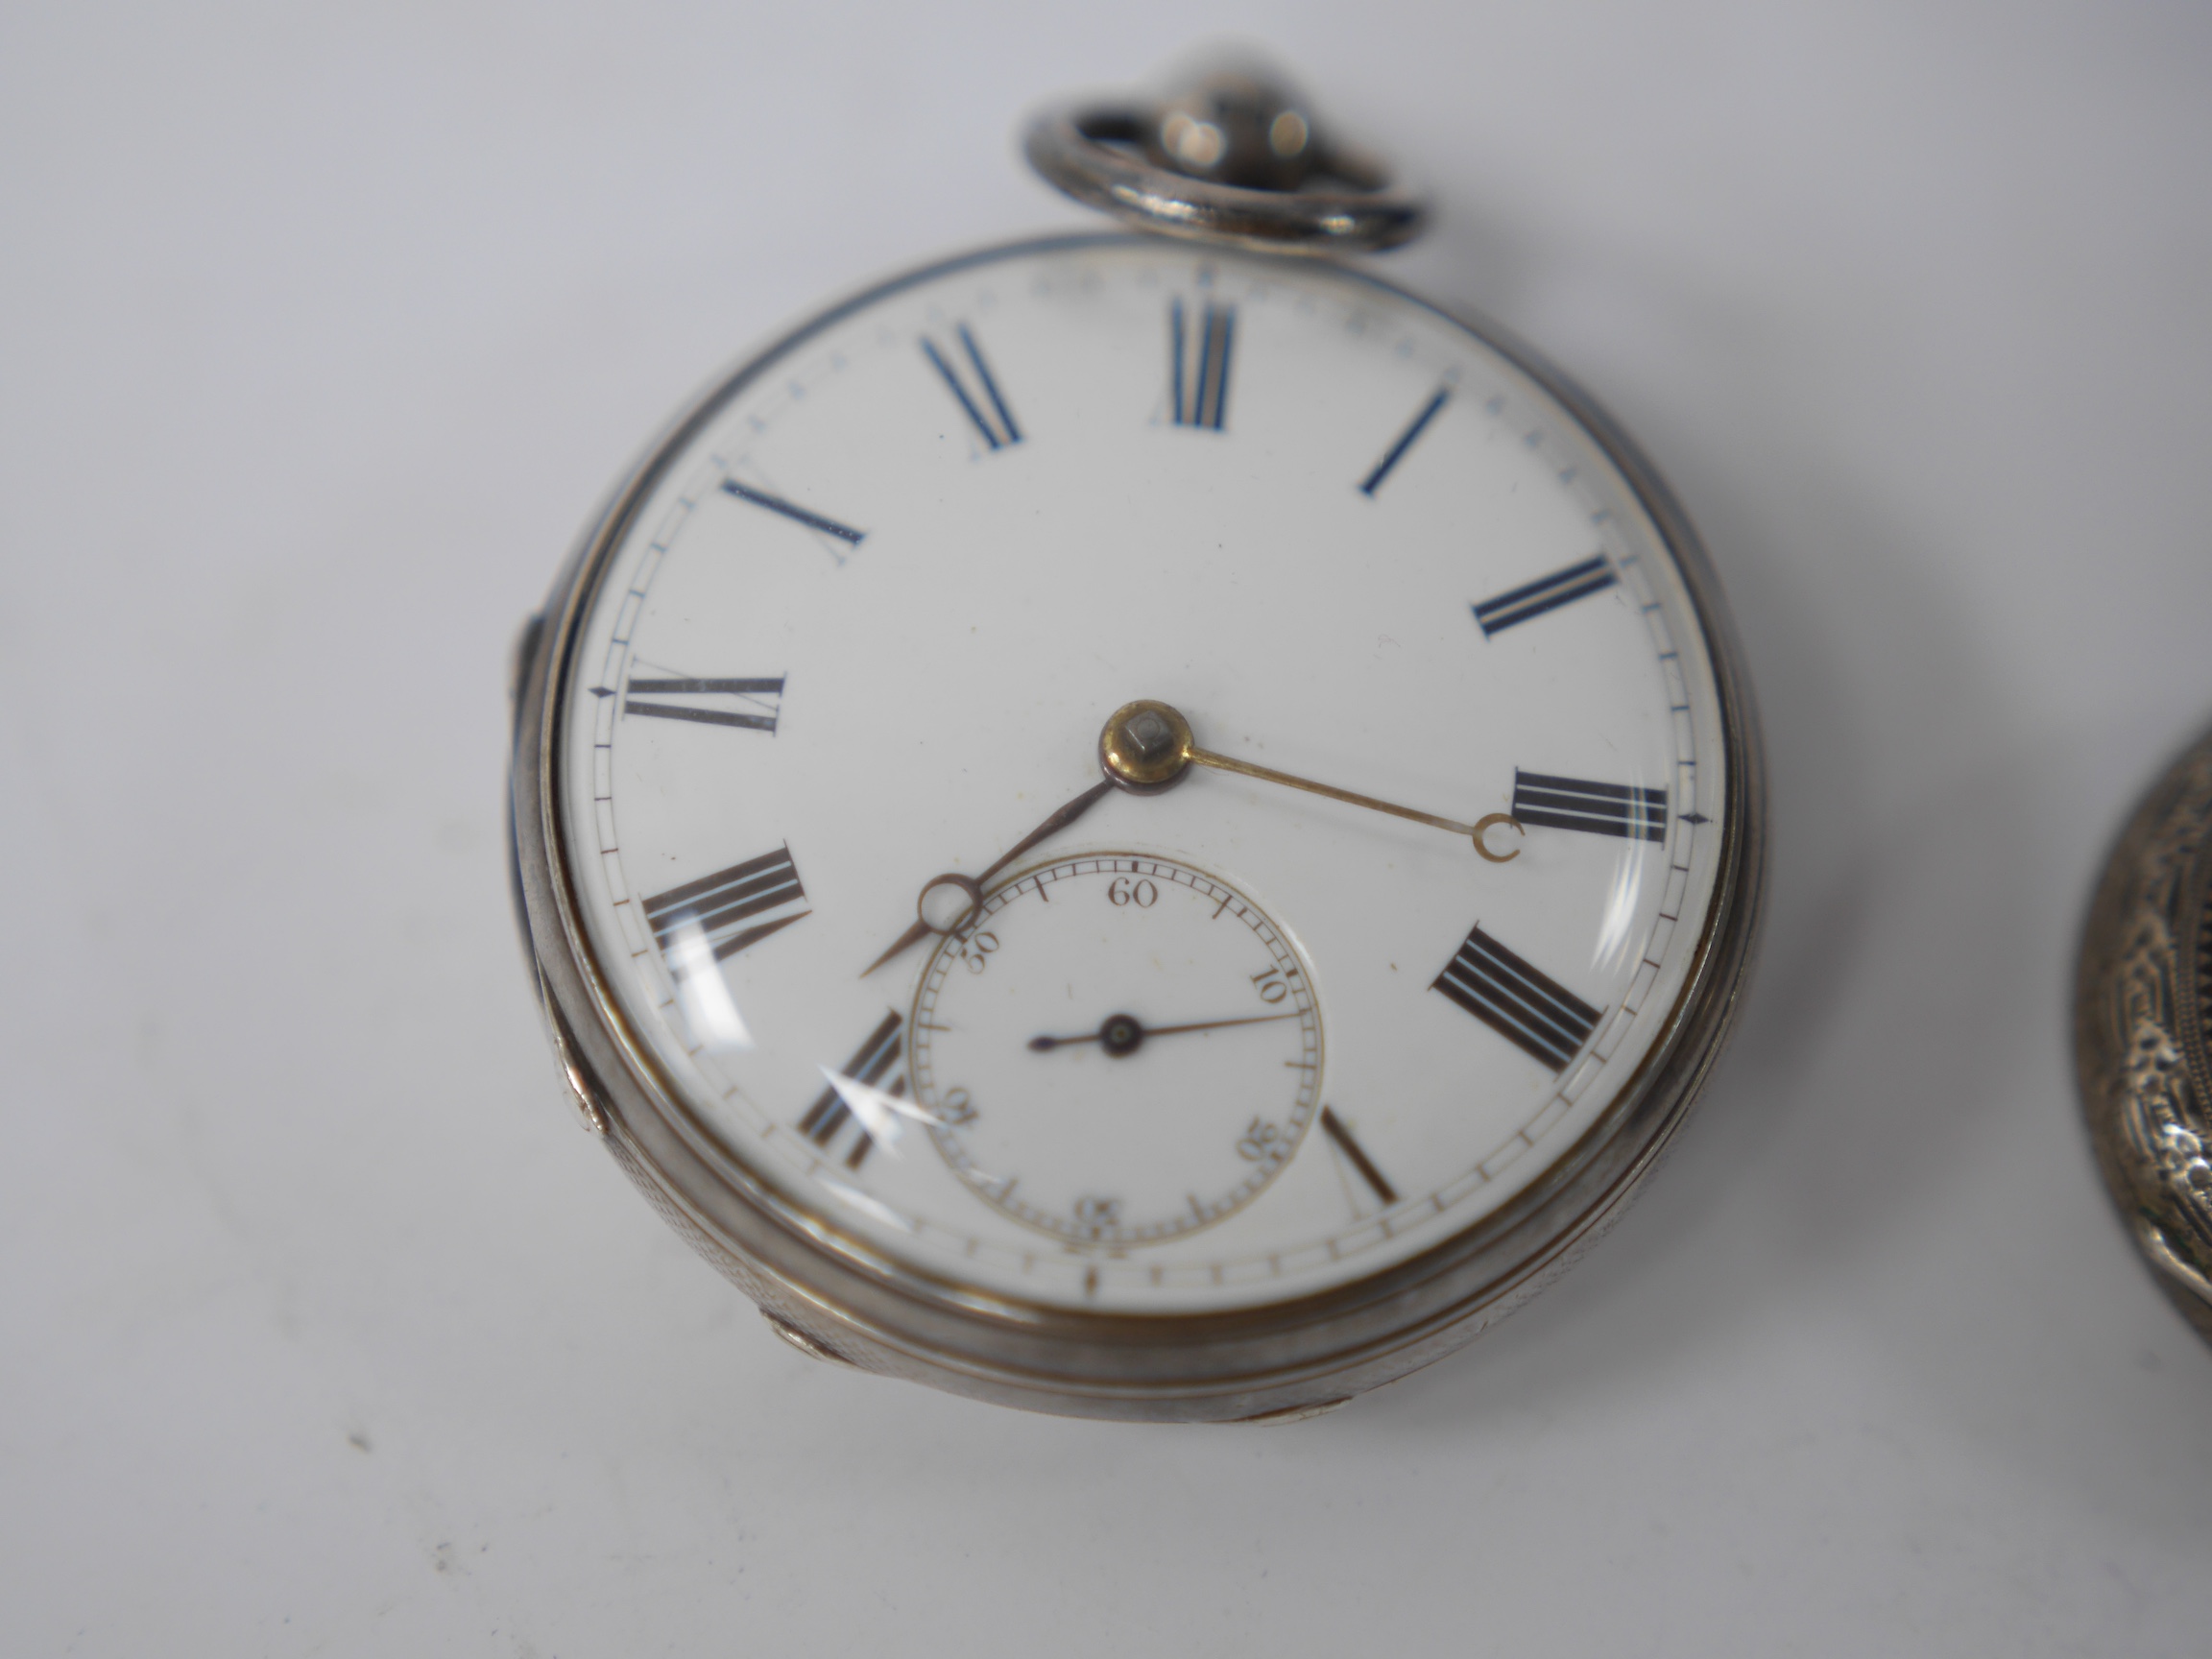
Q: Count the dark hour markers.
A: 11